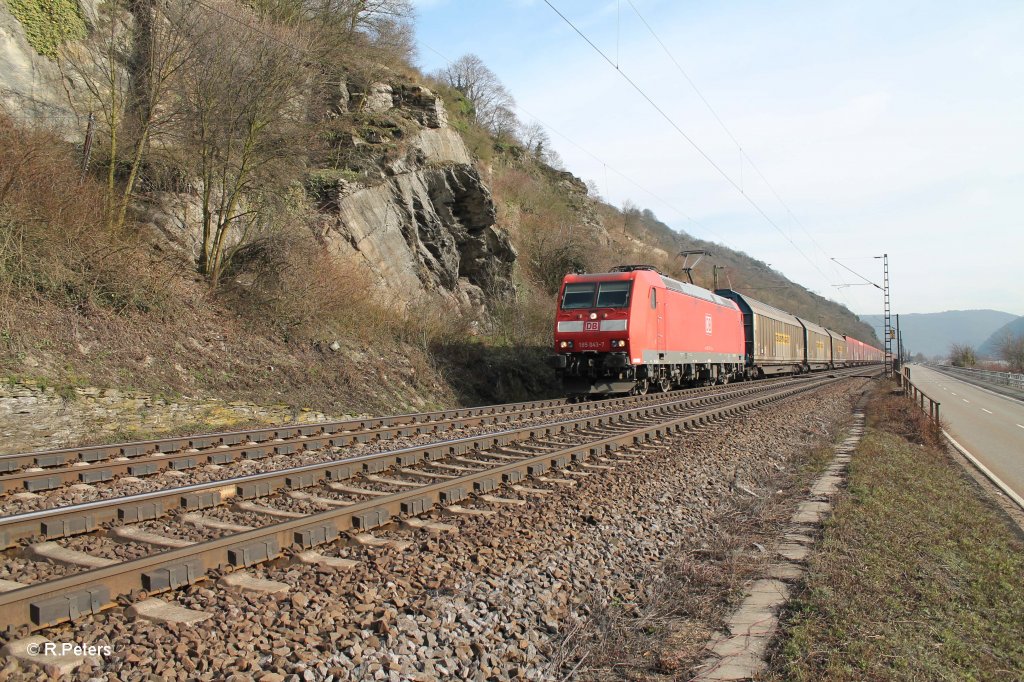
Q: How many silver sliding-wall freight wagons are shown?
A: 3